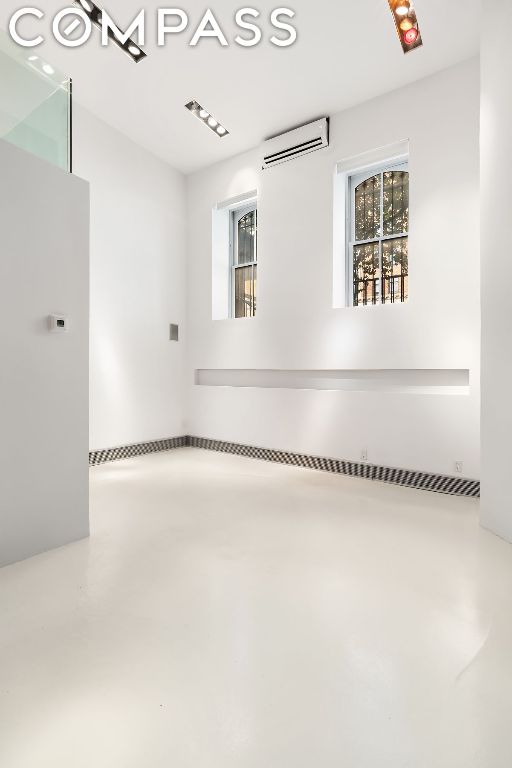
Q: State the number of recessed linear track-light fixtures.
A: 3